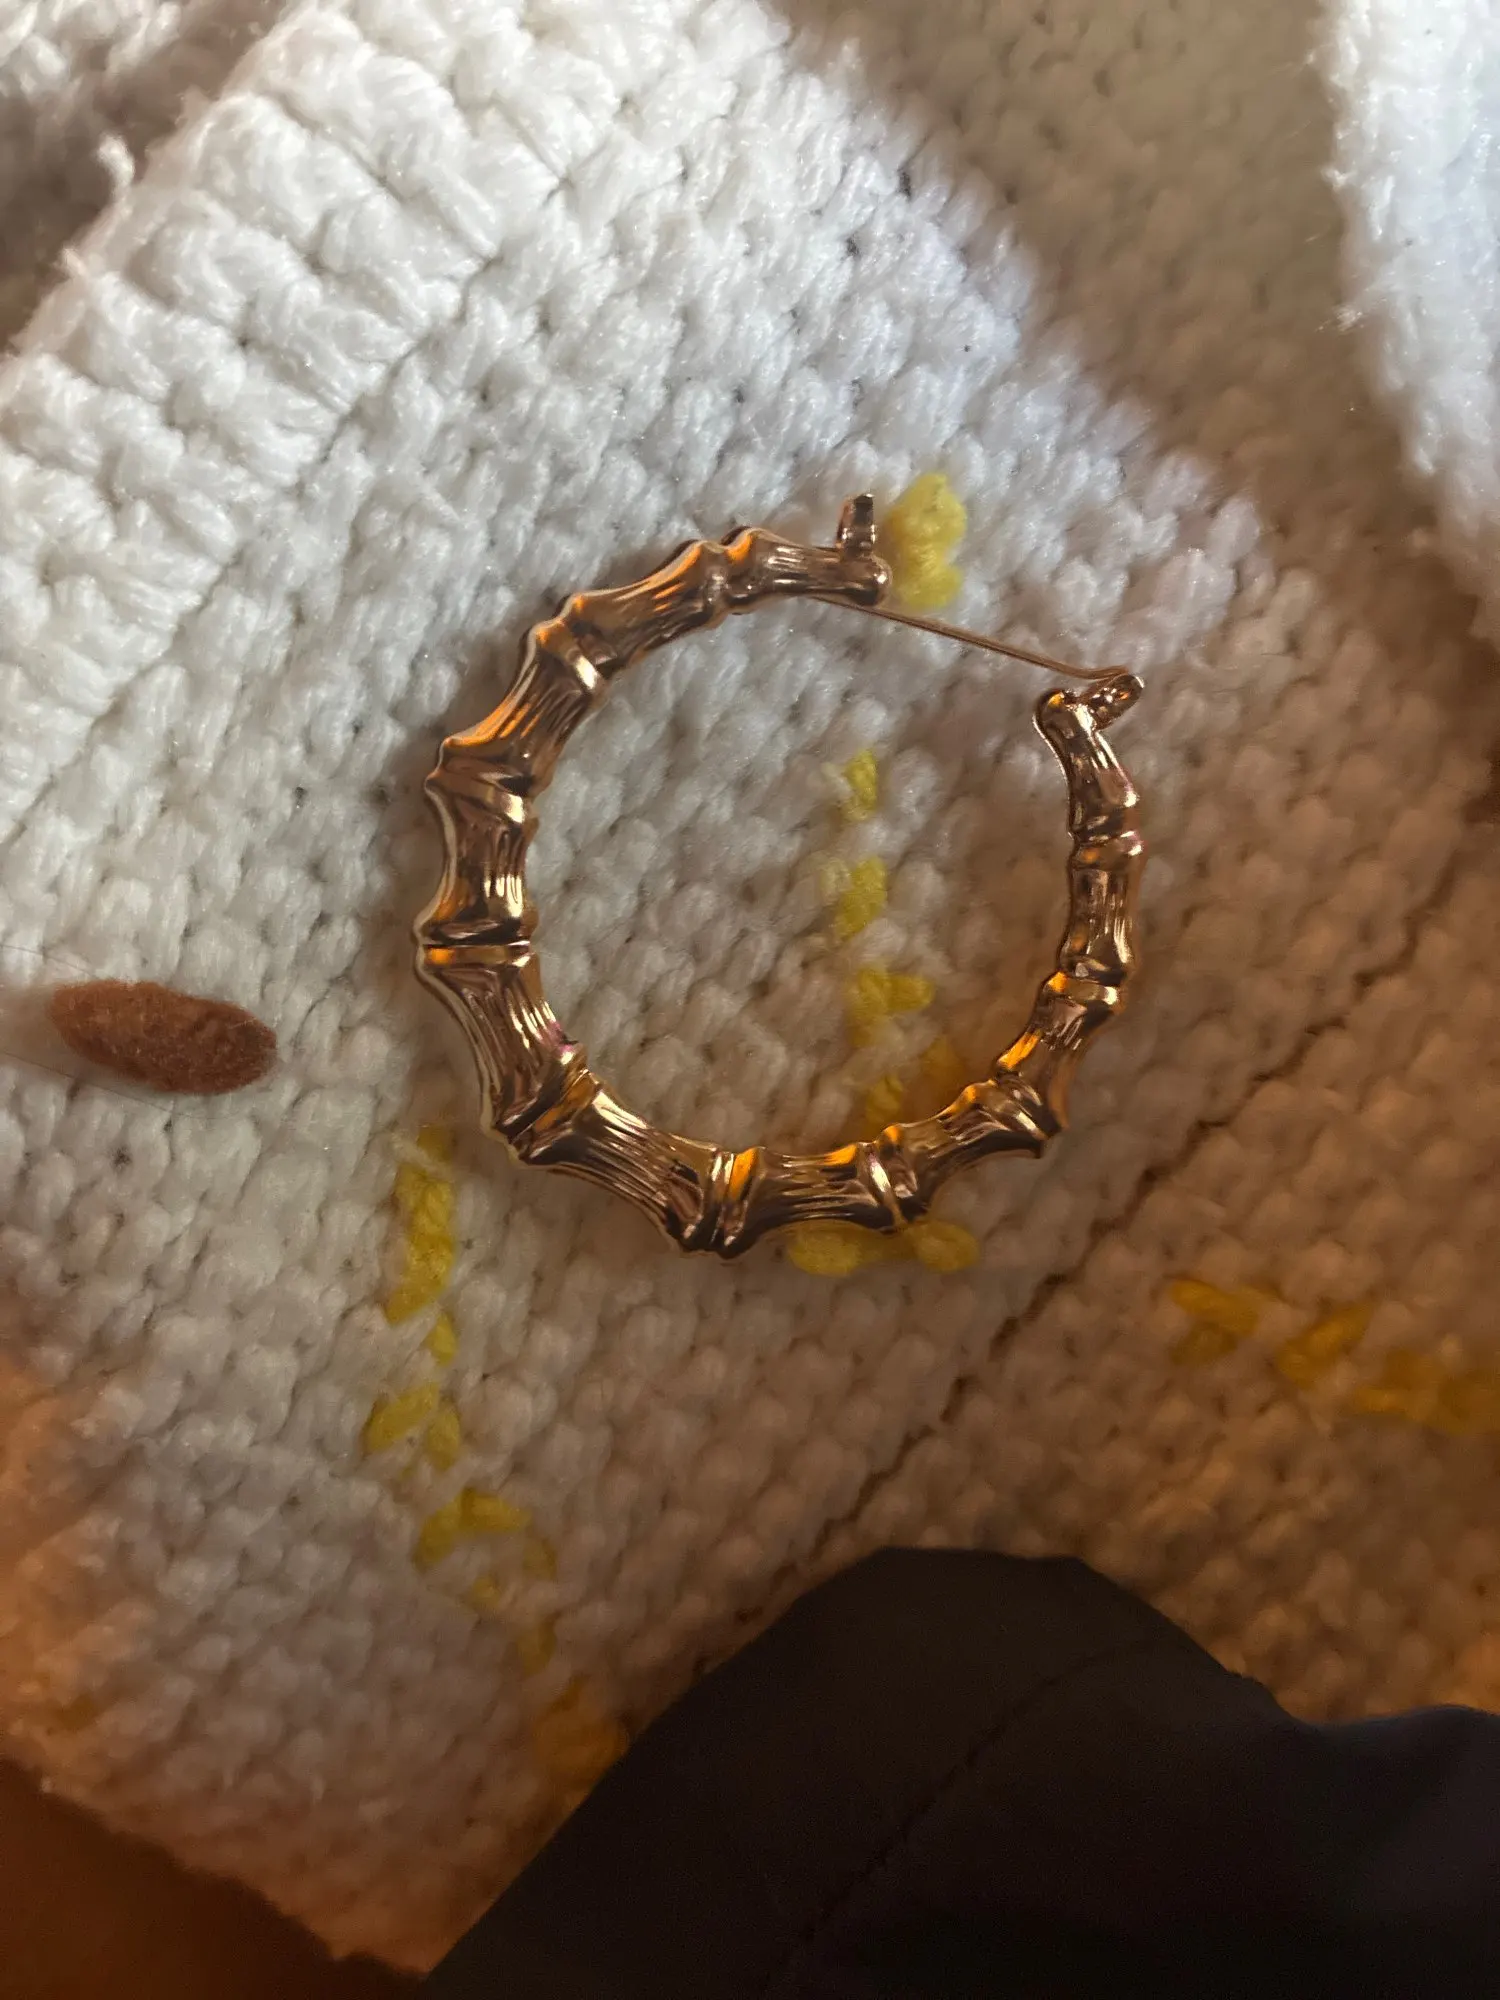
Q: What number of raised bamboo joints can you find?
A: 10